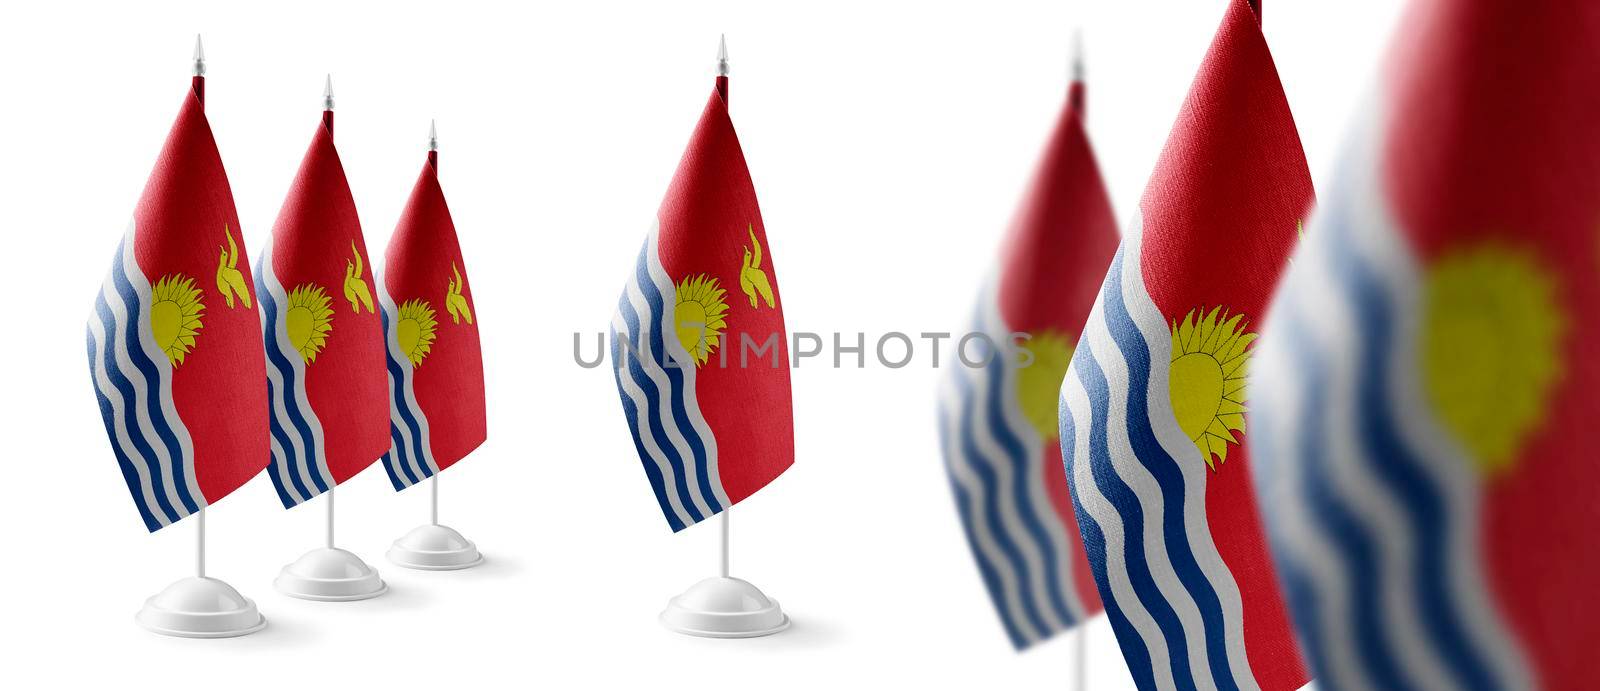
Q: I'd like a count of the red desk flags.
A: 7